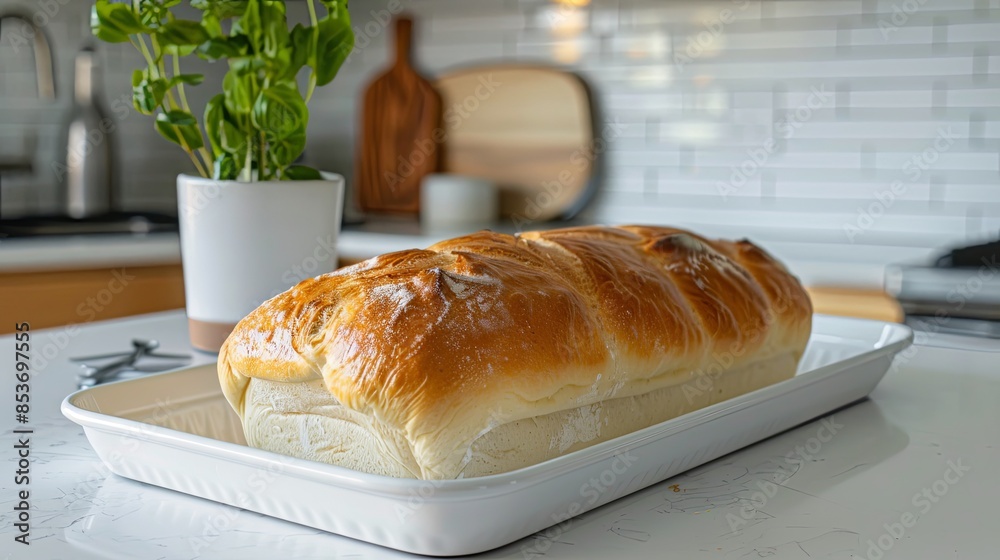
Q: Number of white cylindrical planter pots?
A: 1